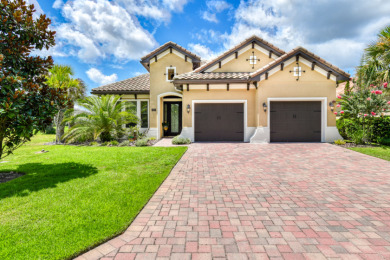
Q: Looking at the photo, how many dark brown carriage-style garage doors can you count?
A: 2